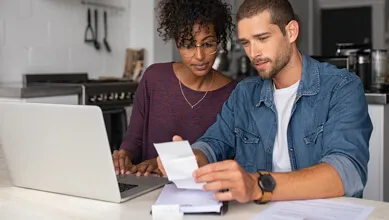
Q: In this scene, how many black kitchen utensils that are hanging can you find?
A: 3